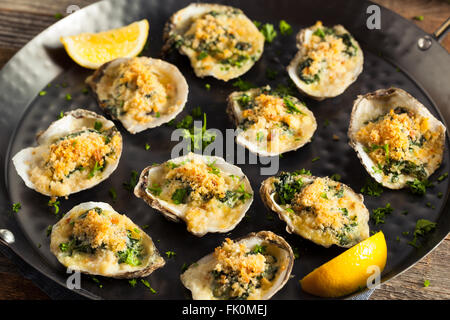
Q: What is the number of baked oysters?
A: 10